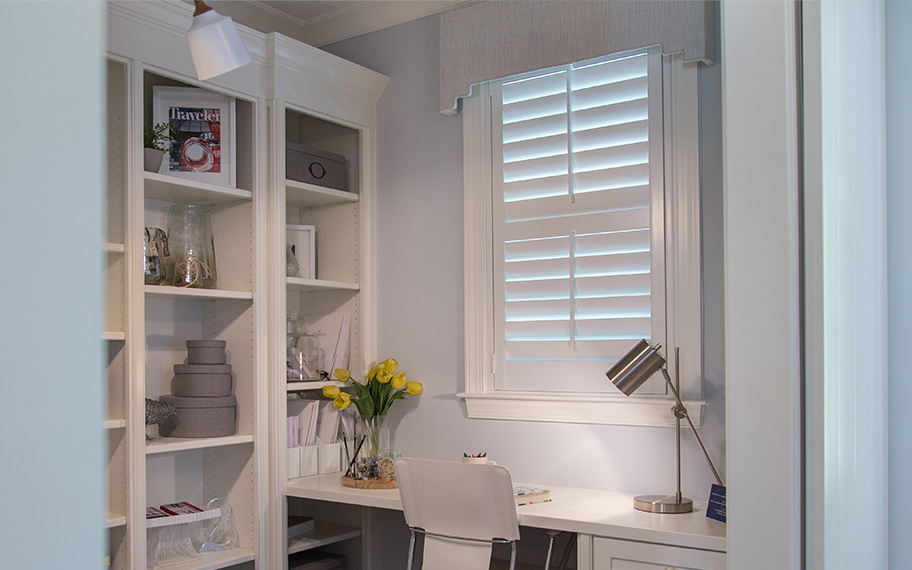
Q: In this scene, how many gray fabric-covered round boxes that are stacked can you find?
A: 3